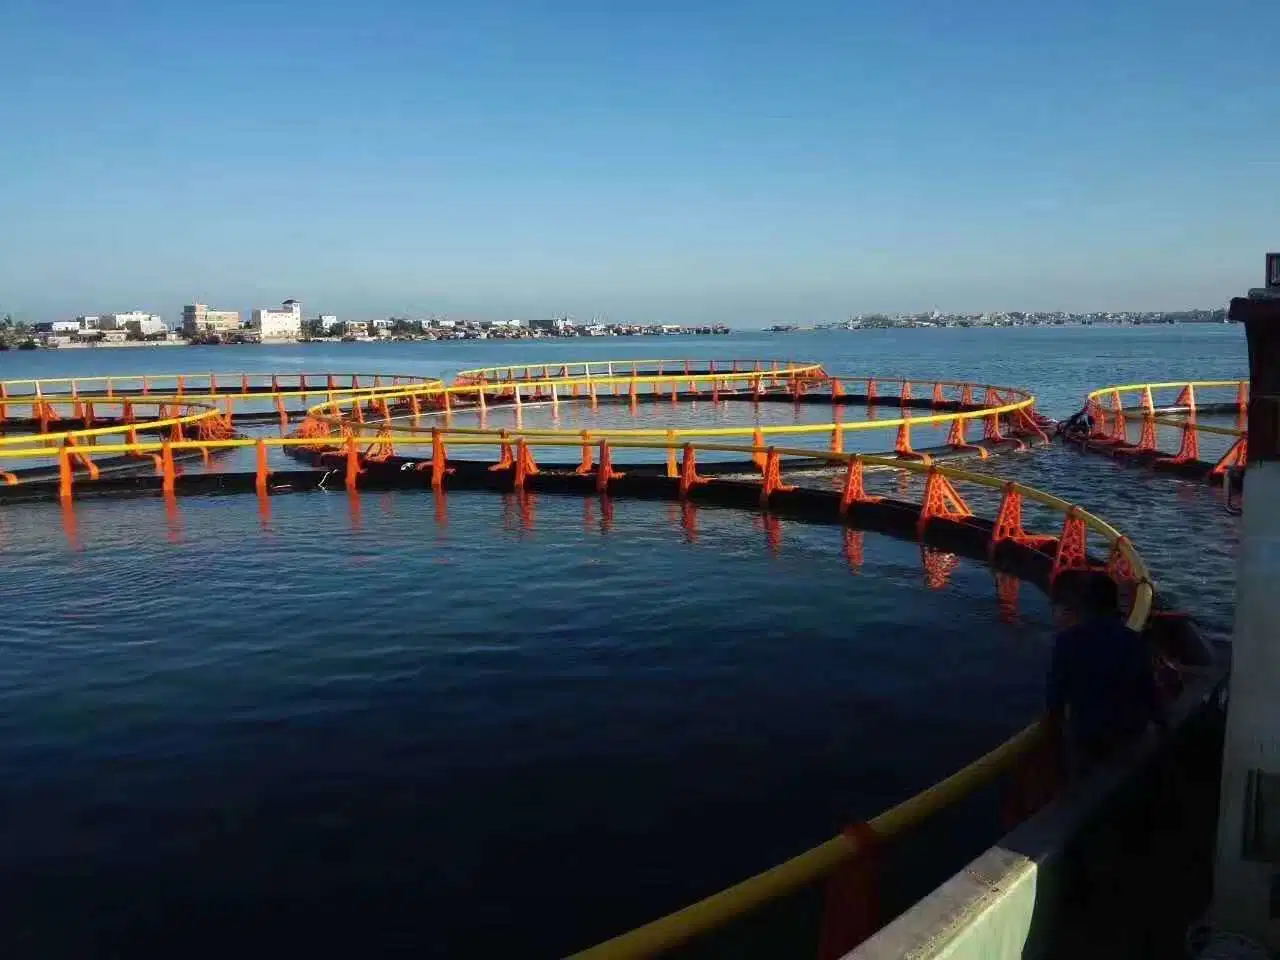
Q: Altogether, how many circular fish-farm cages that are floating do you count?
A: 6